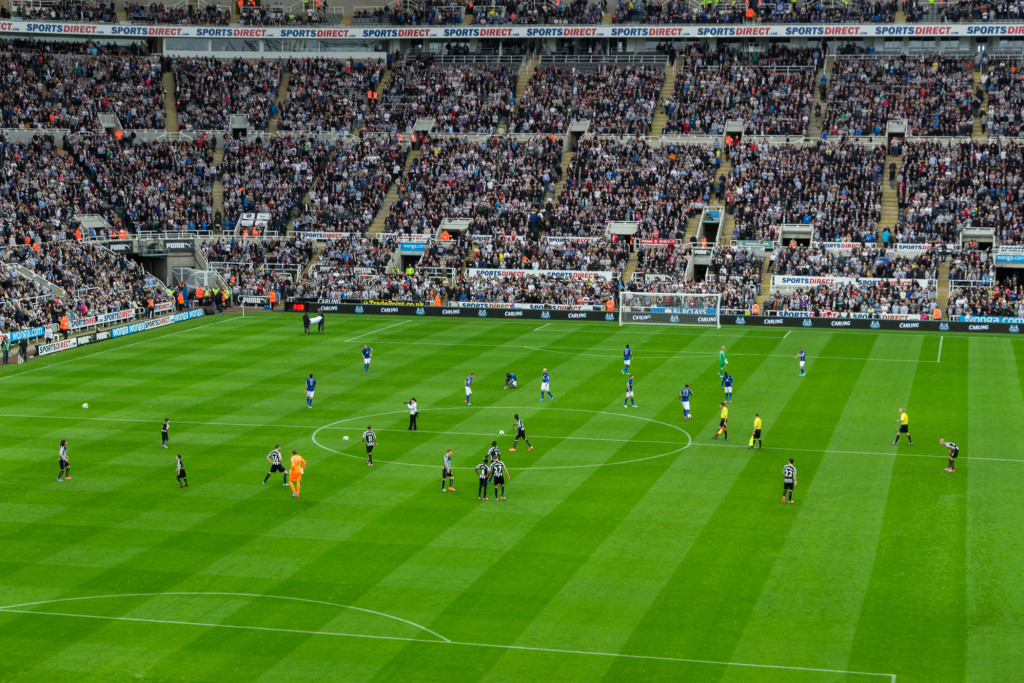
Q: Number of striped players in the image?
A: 12